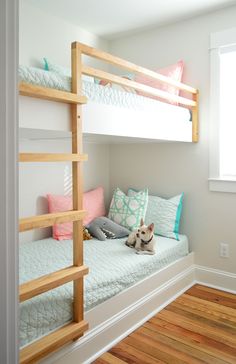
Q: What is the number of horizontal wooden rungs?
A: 5